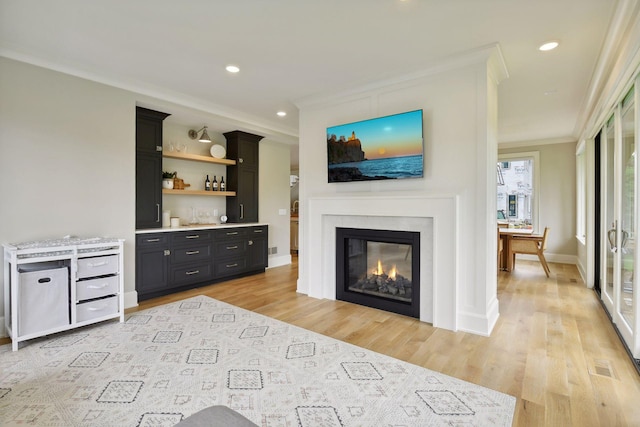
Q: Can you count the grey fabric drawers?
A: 3